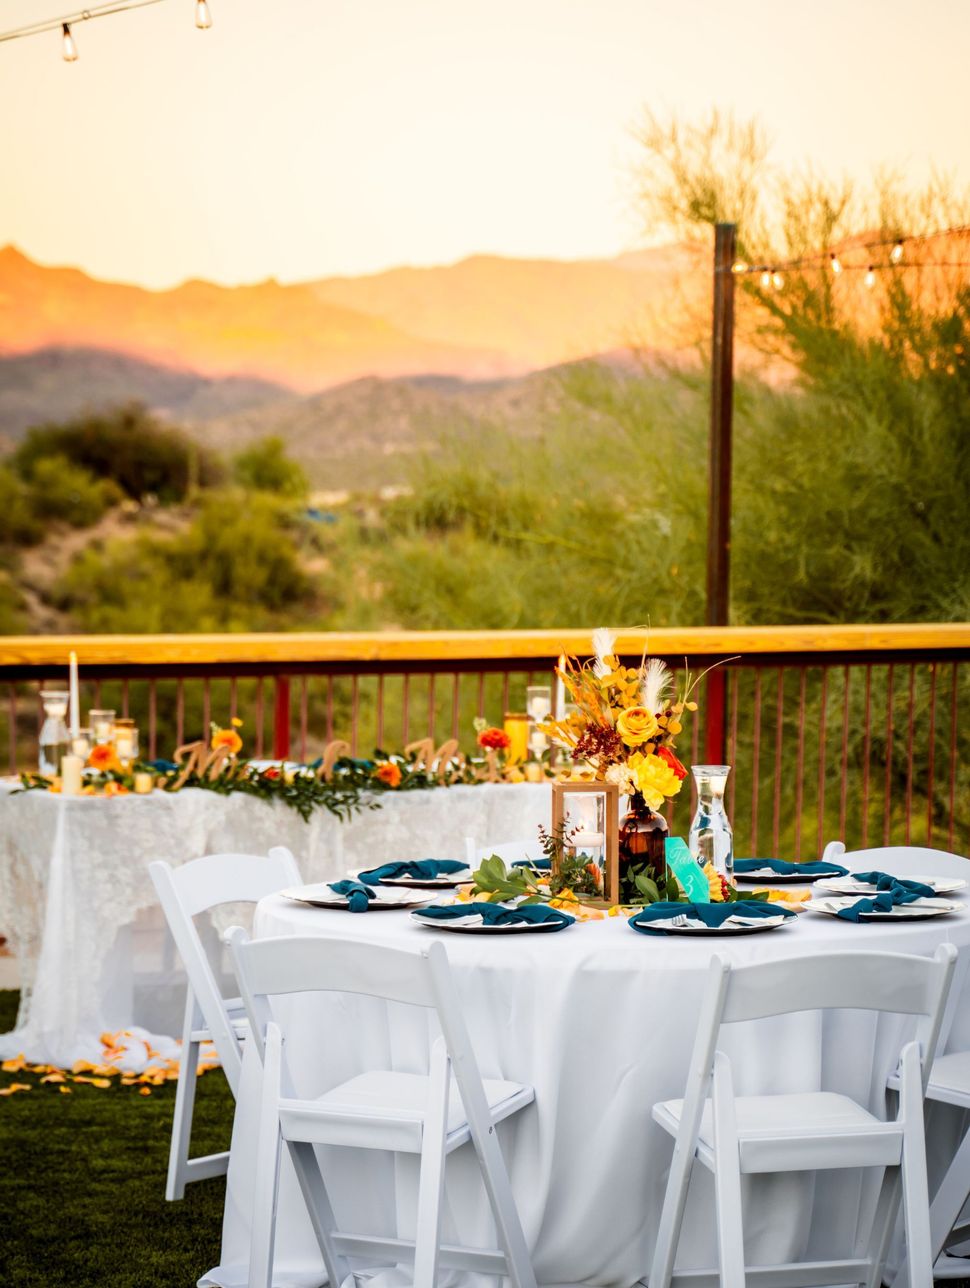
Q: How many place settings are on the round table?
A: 8